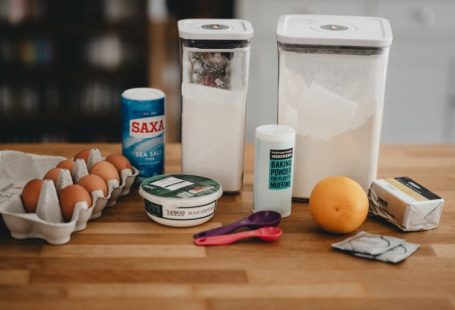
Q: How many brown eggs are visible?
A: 8